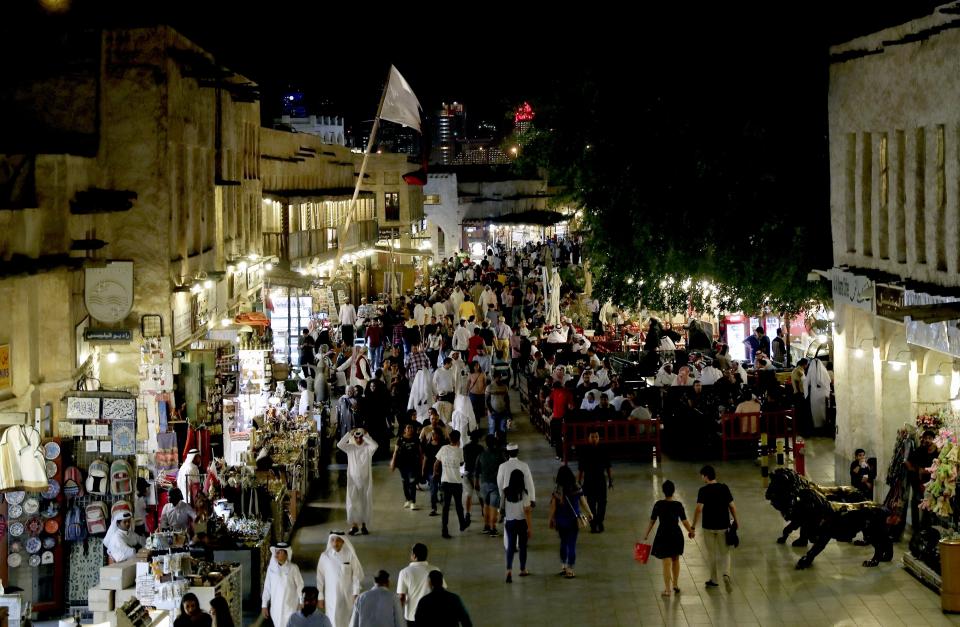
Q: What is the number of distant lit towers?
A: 3